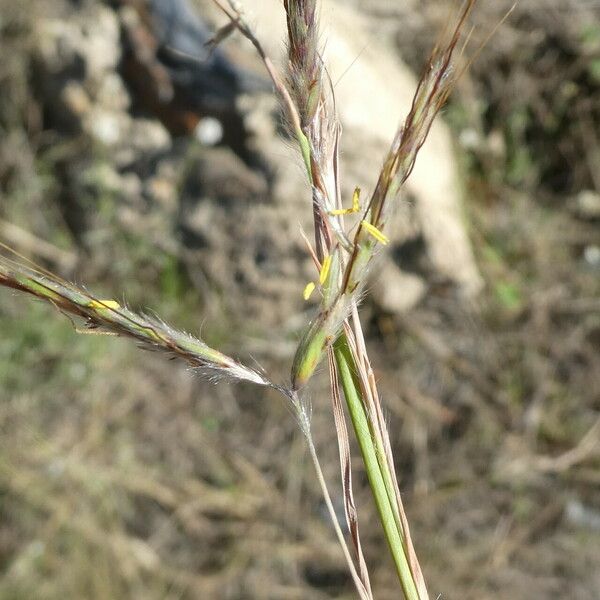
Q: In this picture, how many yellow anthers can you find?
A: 6